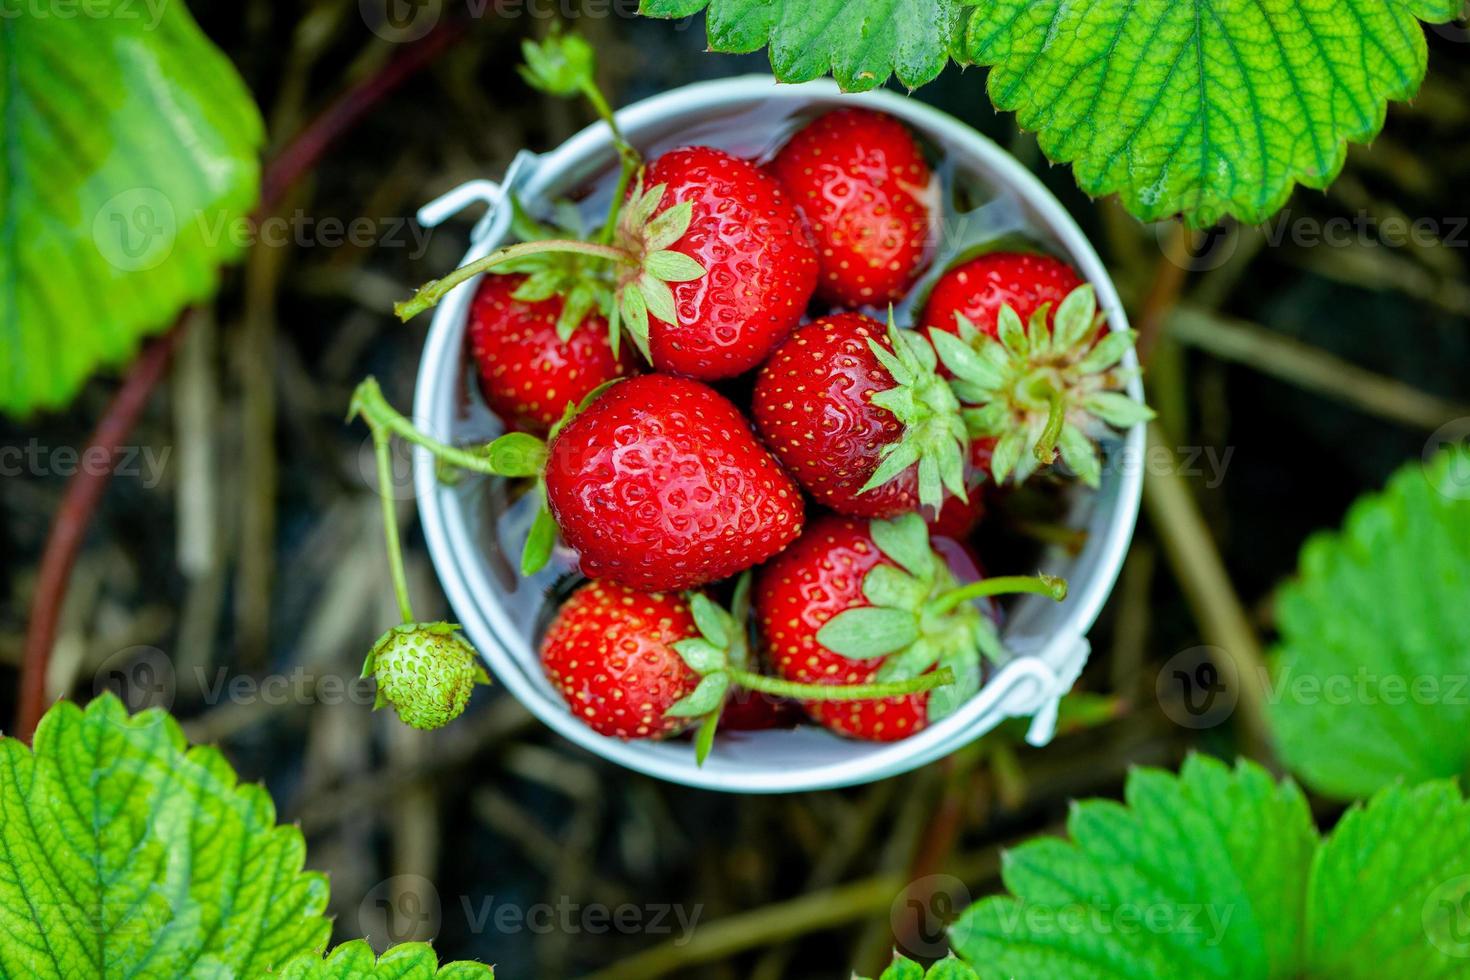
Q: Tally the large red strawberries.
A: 8